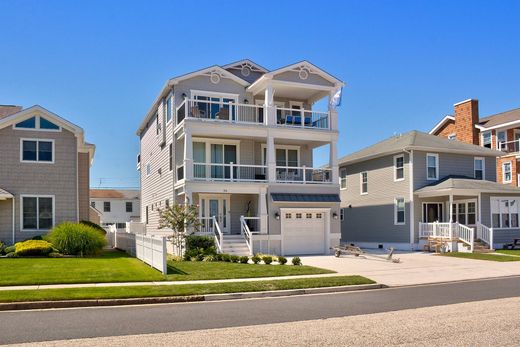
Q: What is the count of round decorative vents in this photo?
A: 3